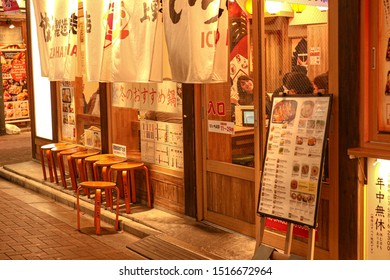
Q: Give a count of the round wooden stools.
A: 8